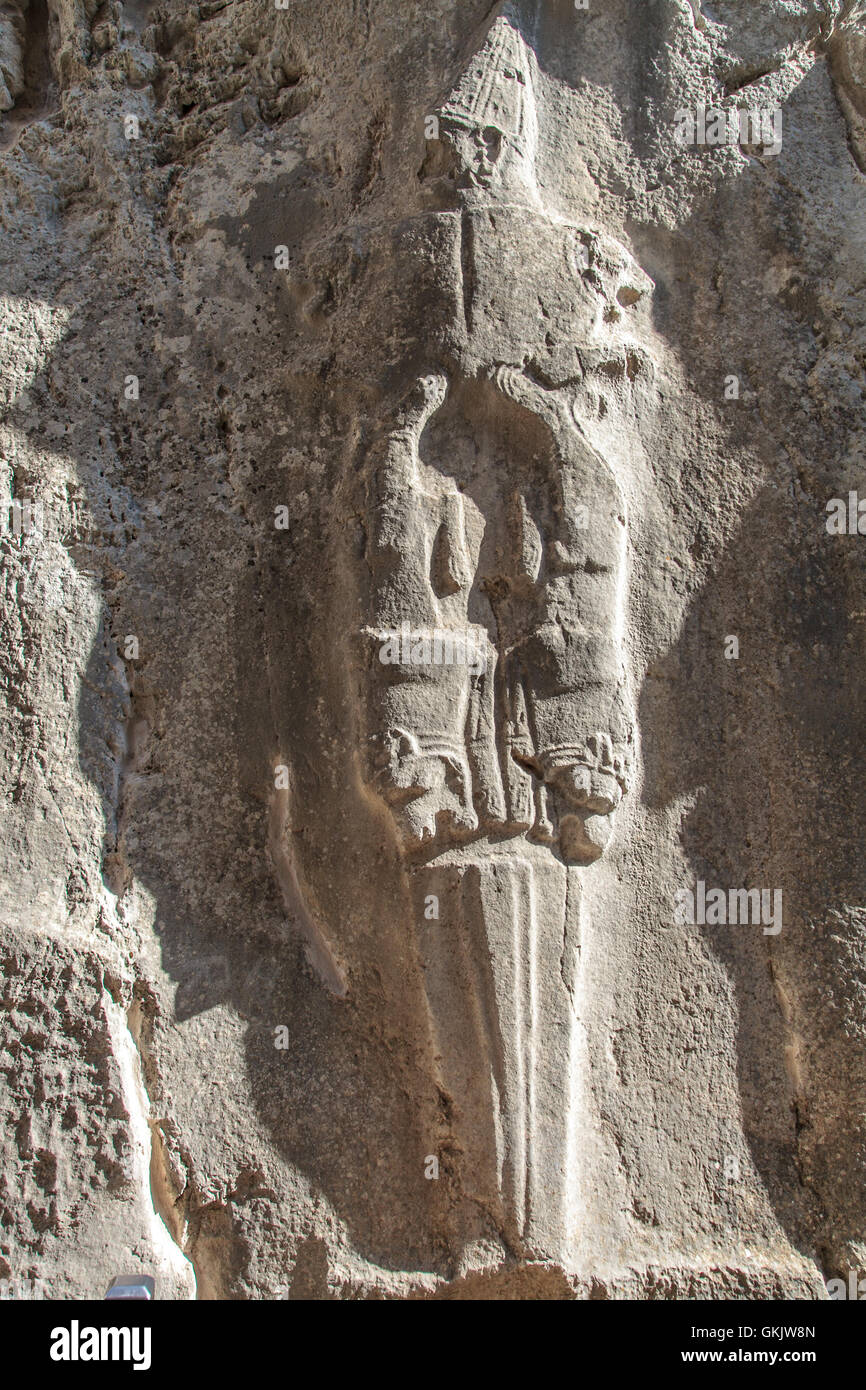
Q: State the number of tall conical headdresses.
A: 1